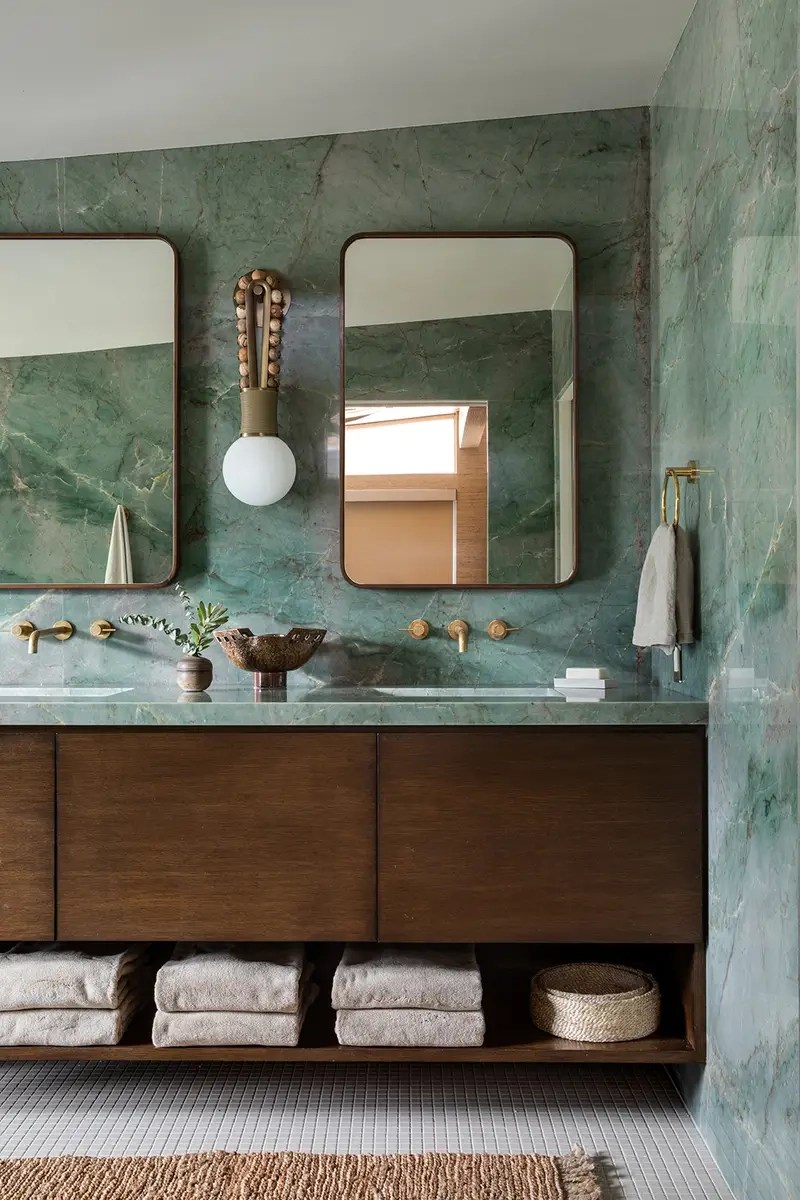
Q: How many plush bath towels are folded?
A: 6